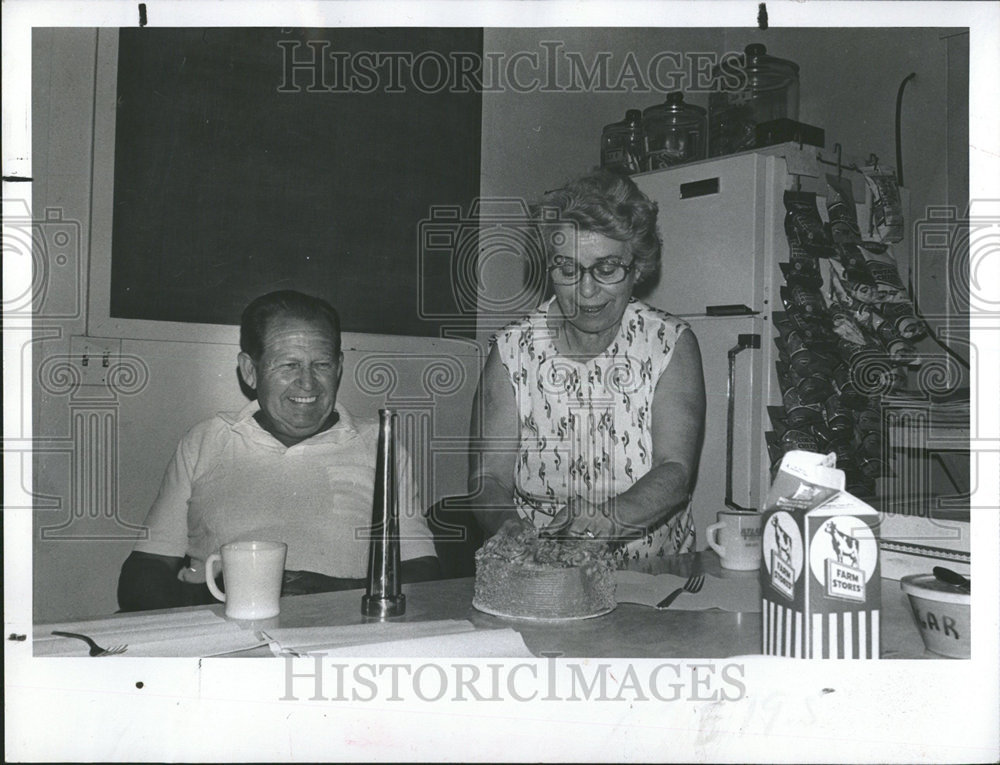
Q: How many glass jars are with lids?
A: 3